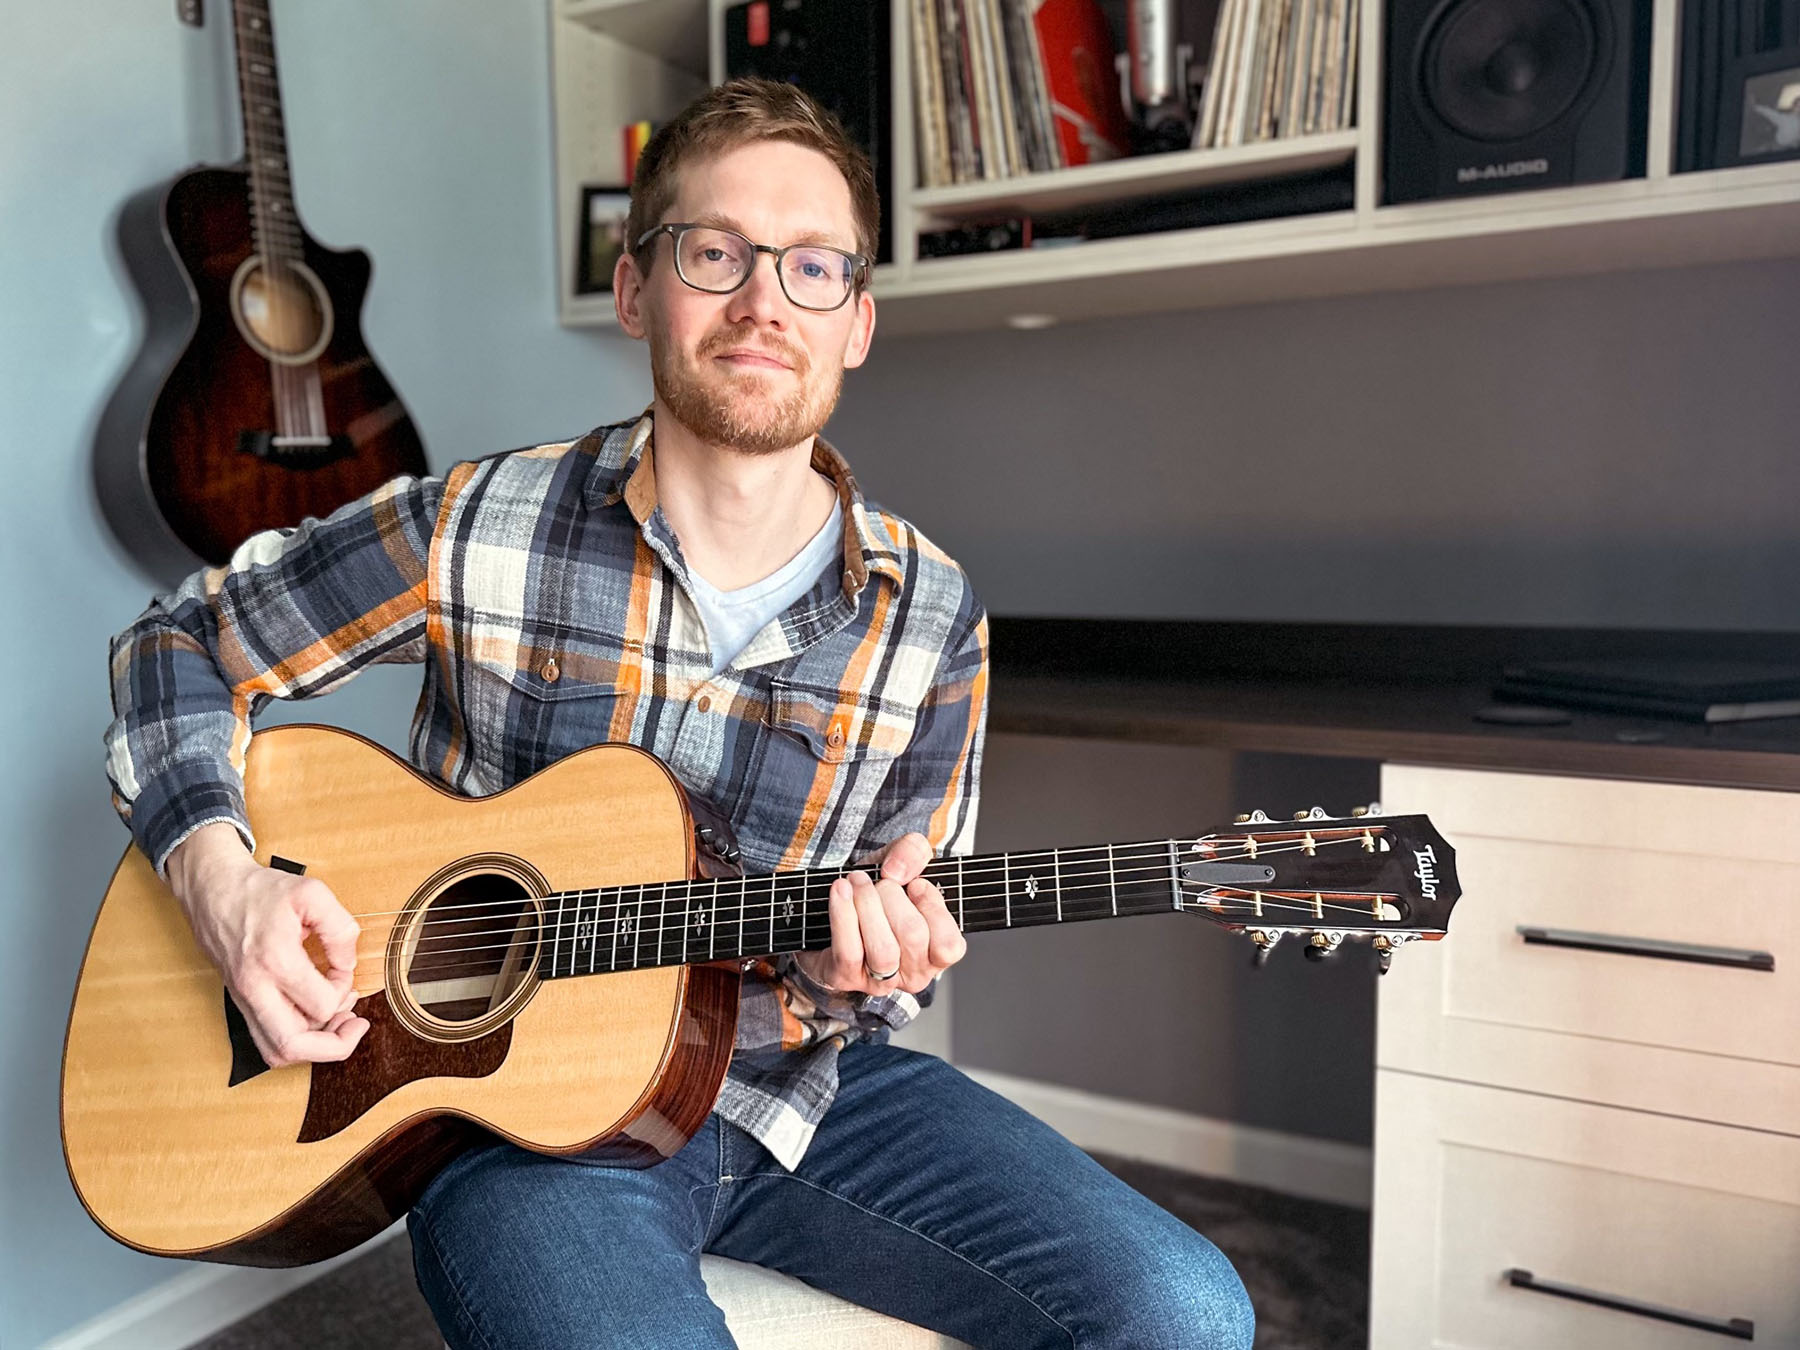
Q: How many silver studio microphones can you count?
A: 1